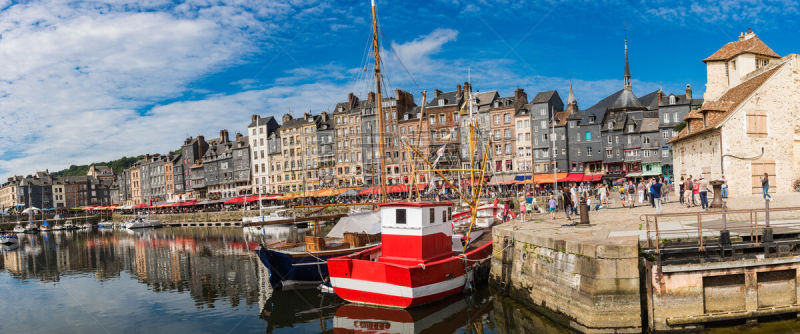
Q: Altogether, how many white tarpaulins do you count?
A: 1